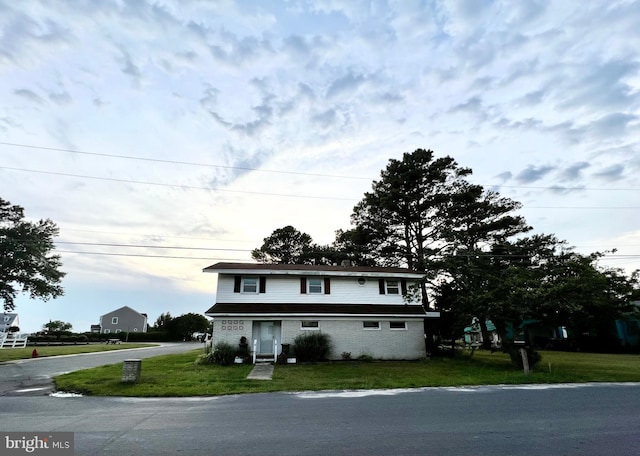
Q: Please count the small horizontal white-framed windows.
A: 3